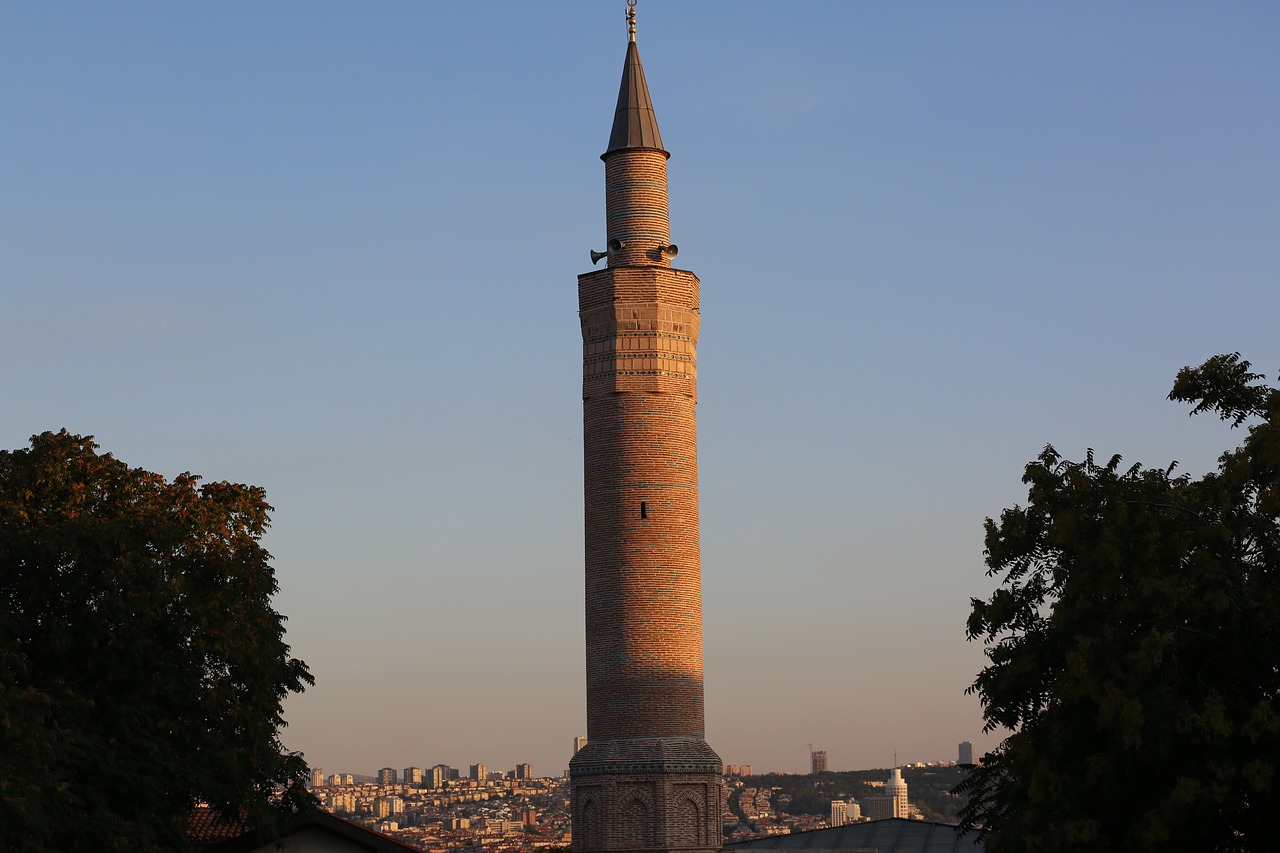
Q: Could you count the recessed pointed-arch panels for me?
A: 3